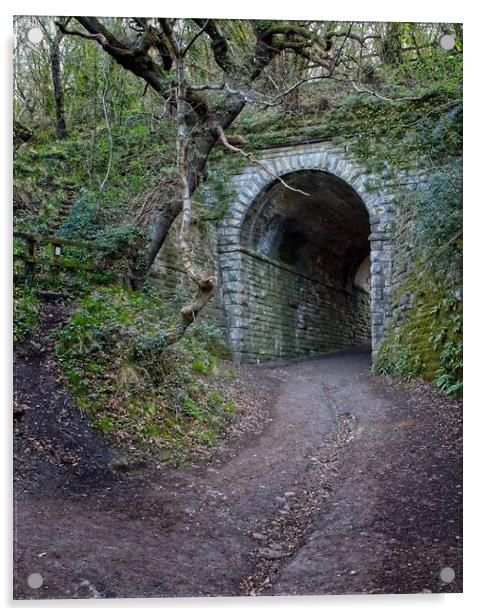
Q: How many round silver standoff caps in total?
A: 4